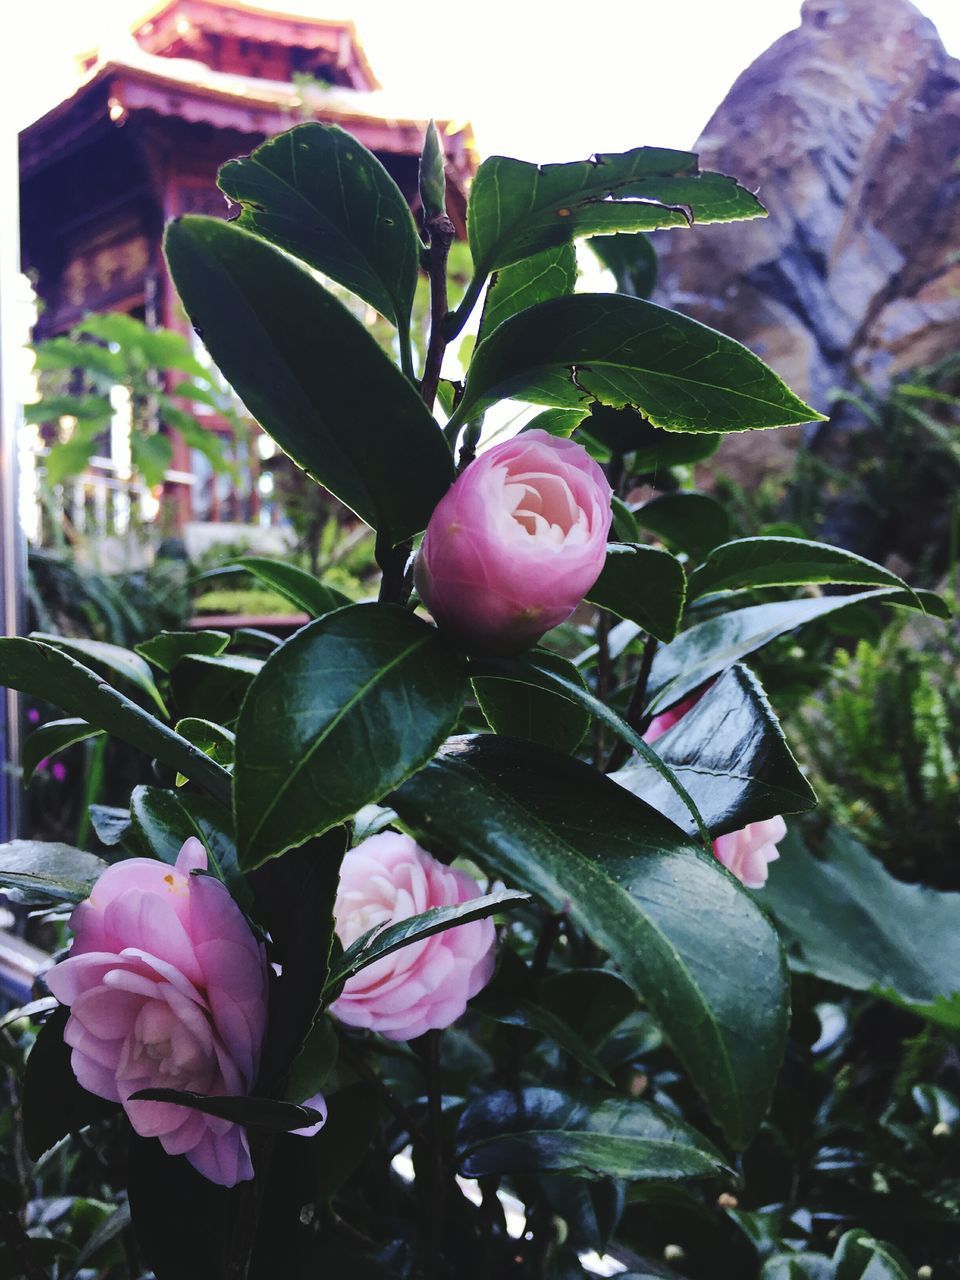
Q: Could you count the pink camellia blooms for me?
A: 4